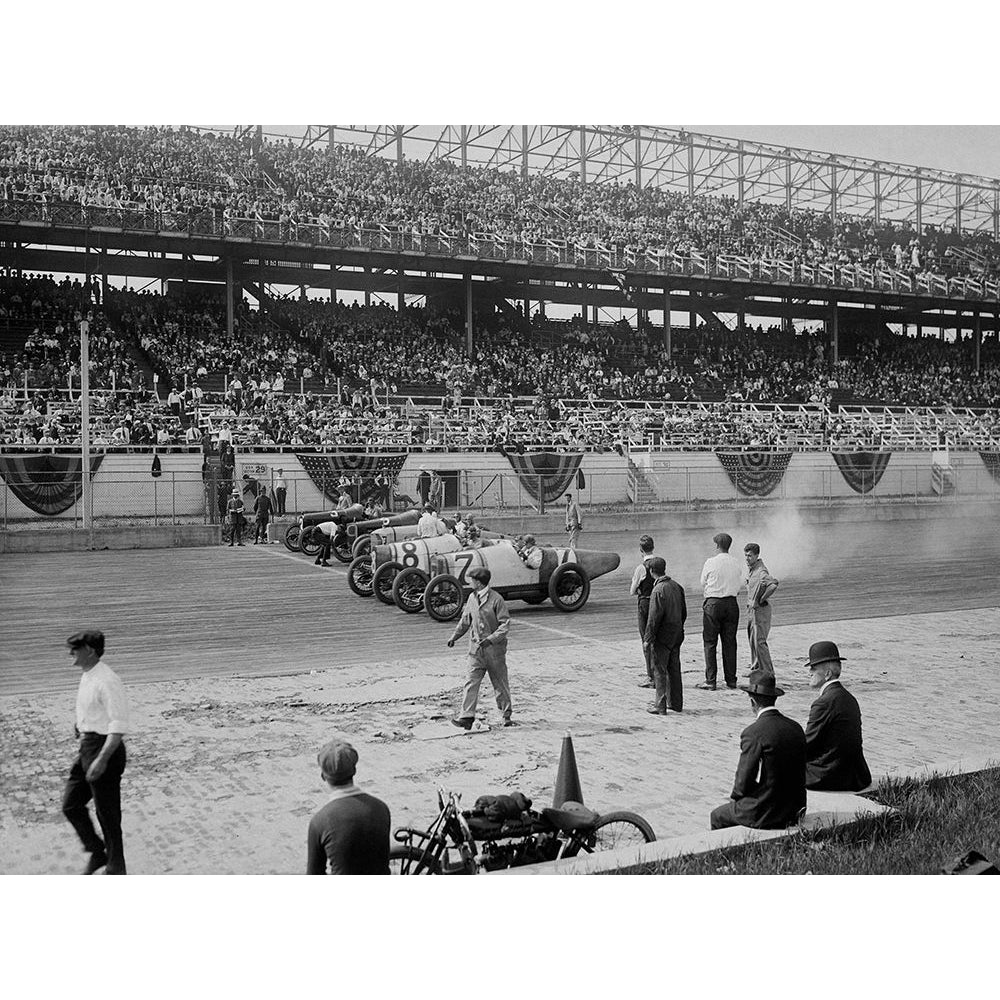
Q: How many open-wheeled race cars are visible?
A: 5